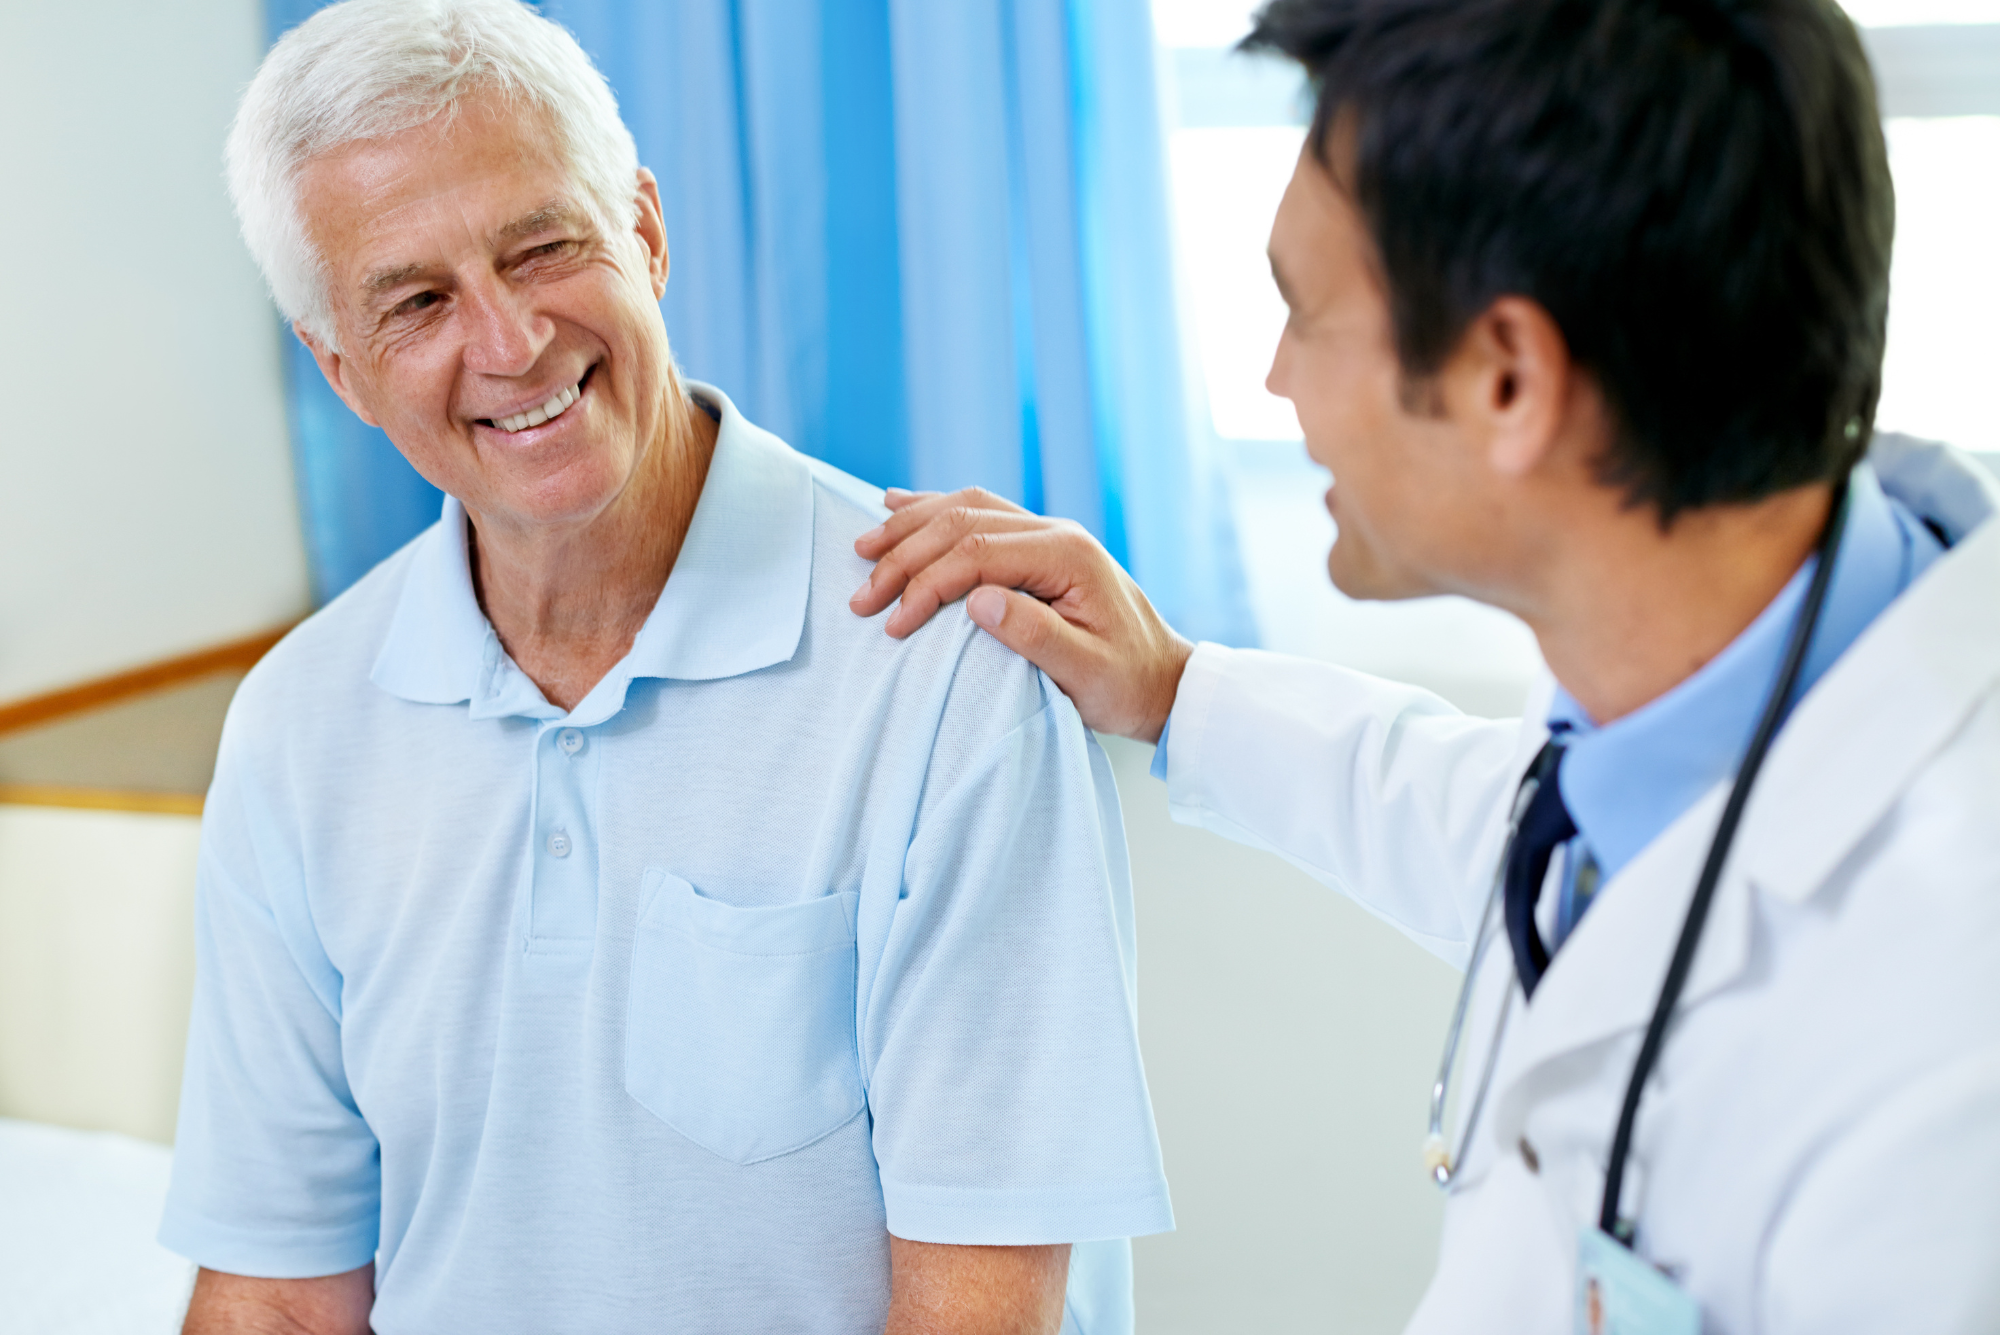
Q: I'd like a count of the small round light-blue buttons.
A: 2